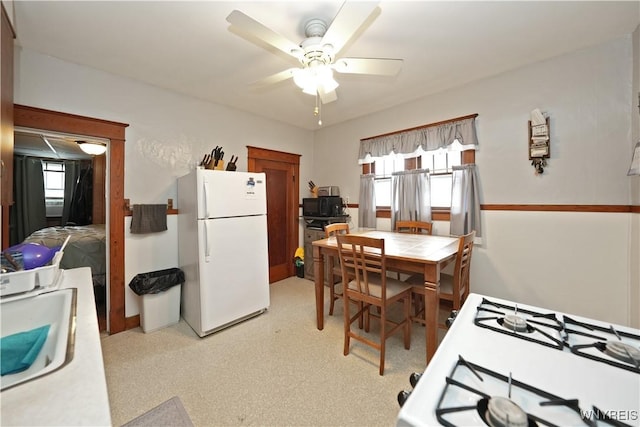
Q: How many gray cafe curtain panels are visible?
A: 3